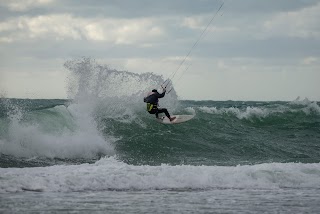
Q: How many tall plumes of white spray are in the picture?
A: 1